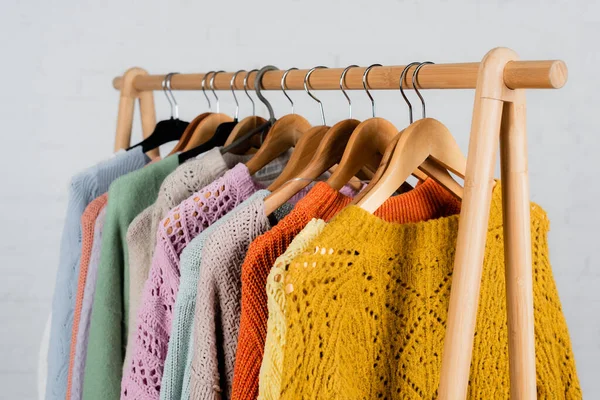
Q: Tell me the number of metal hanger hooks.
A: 12